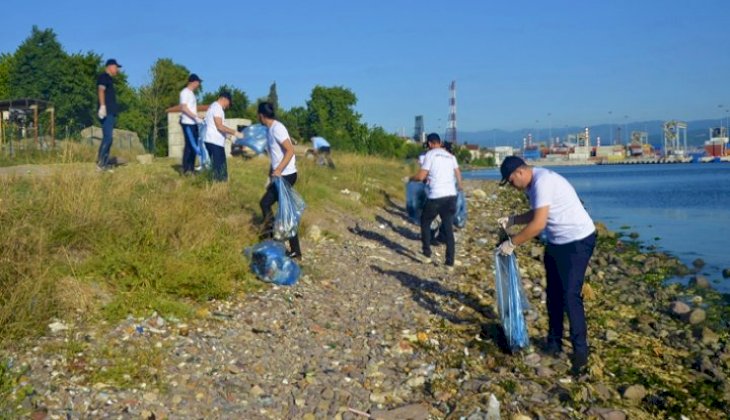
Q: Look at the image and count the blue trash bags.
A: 7